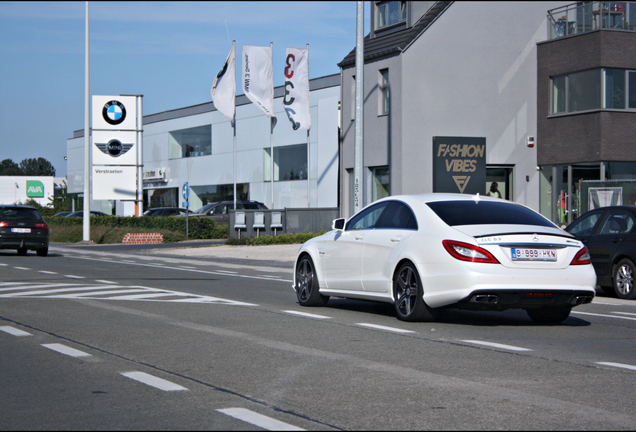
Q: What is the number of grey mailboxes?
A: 3